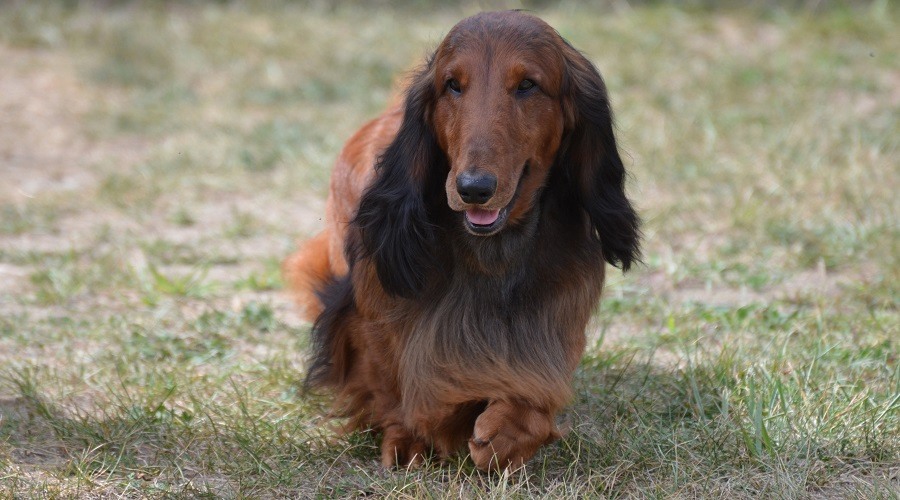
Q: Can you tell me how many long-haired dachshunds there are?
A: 1